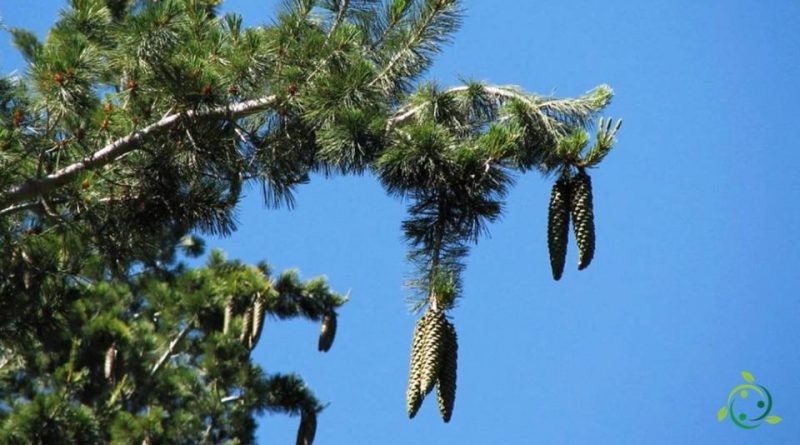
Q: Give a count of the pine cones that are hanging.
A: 11